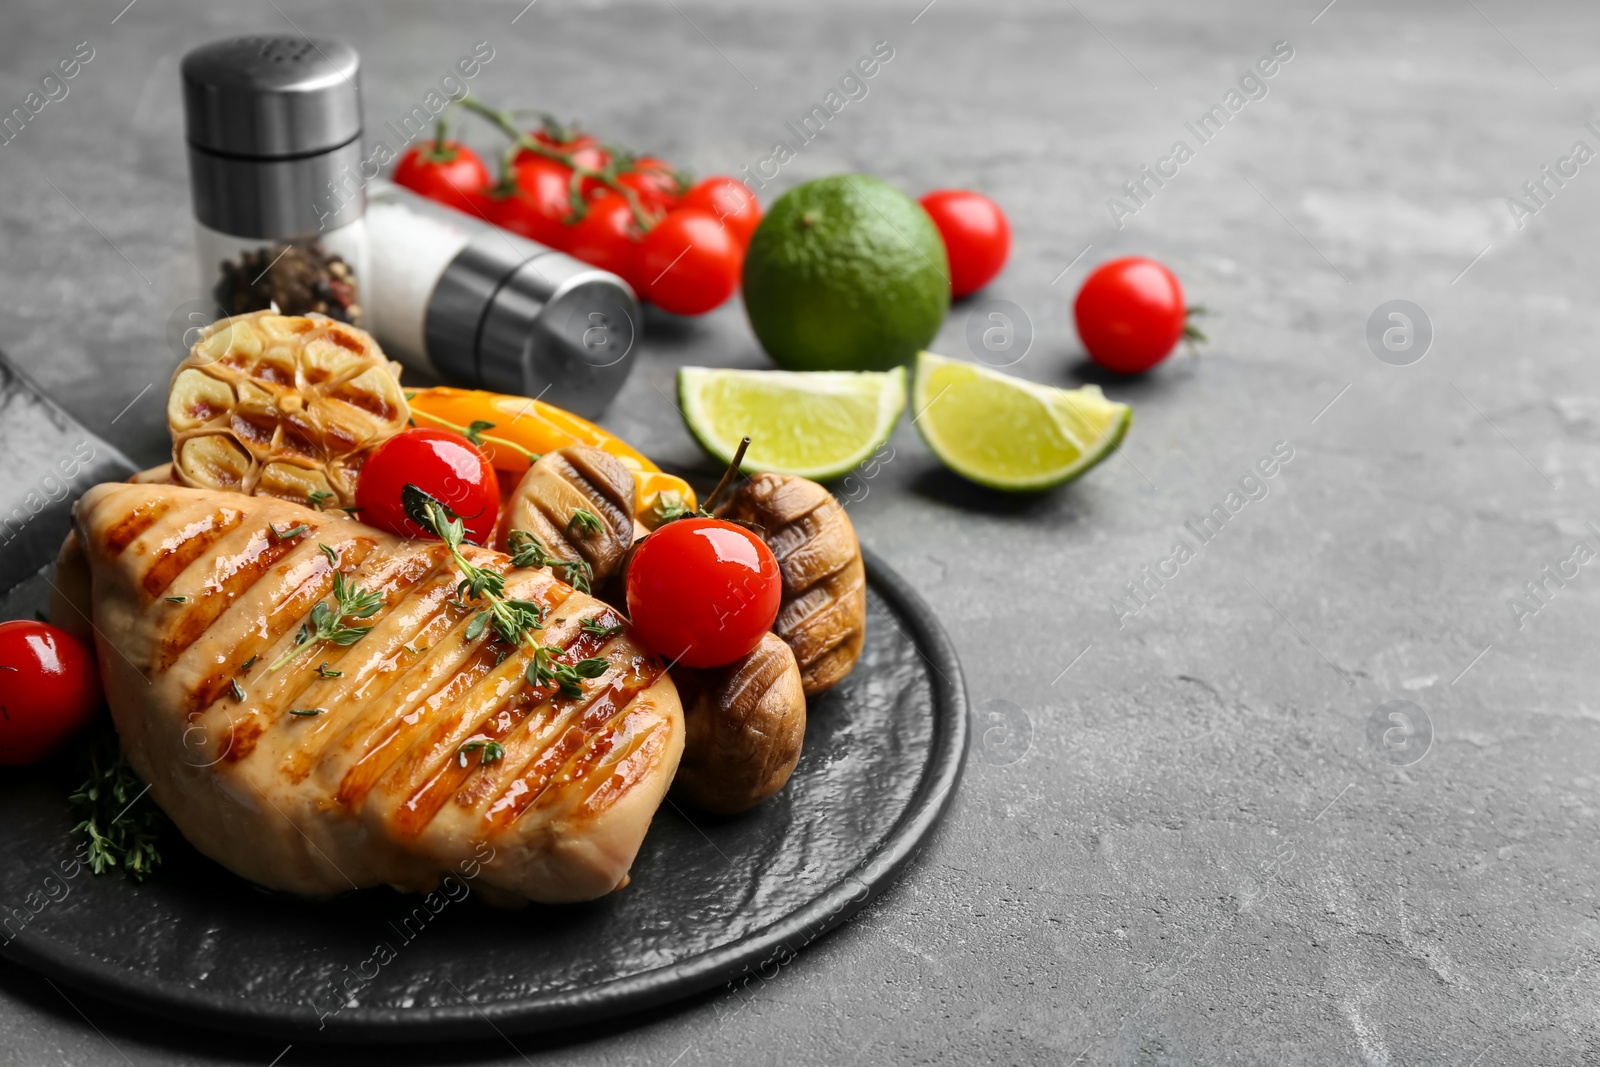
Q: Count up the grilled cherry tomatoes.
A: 3